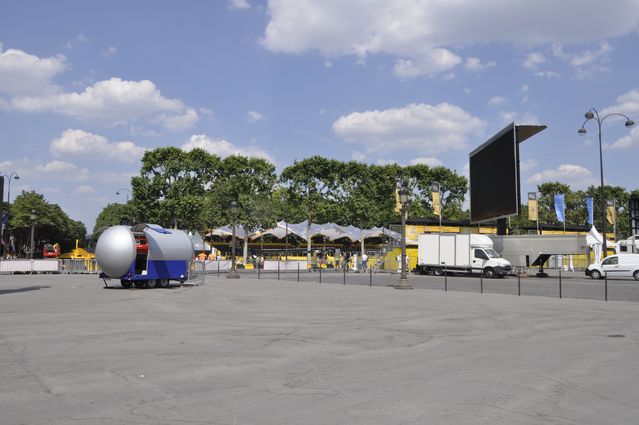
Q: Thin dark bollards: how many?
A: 12